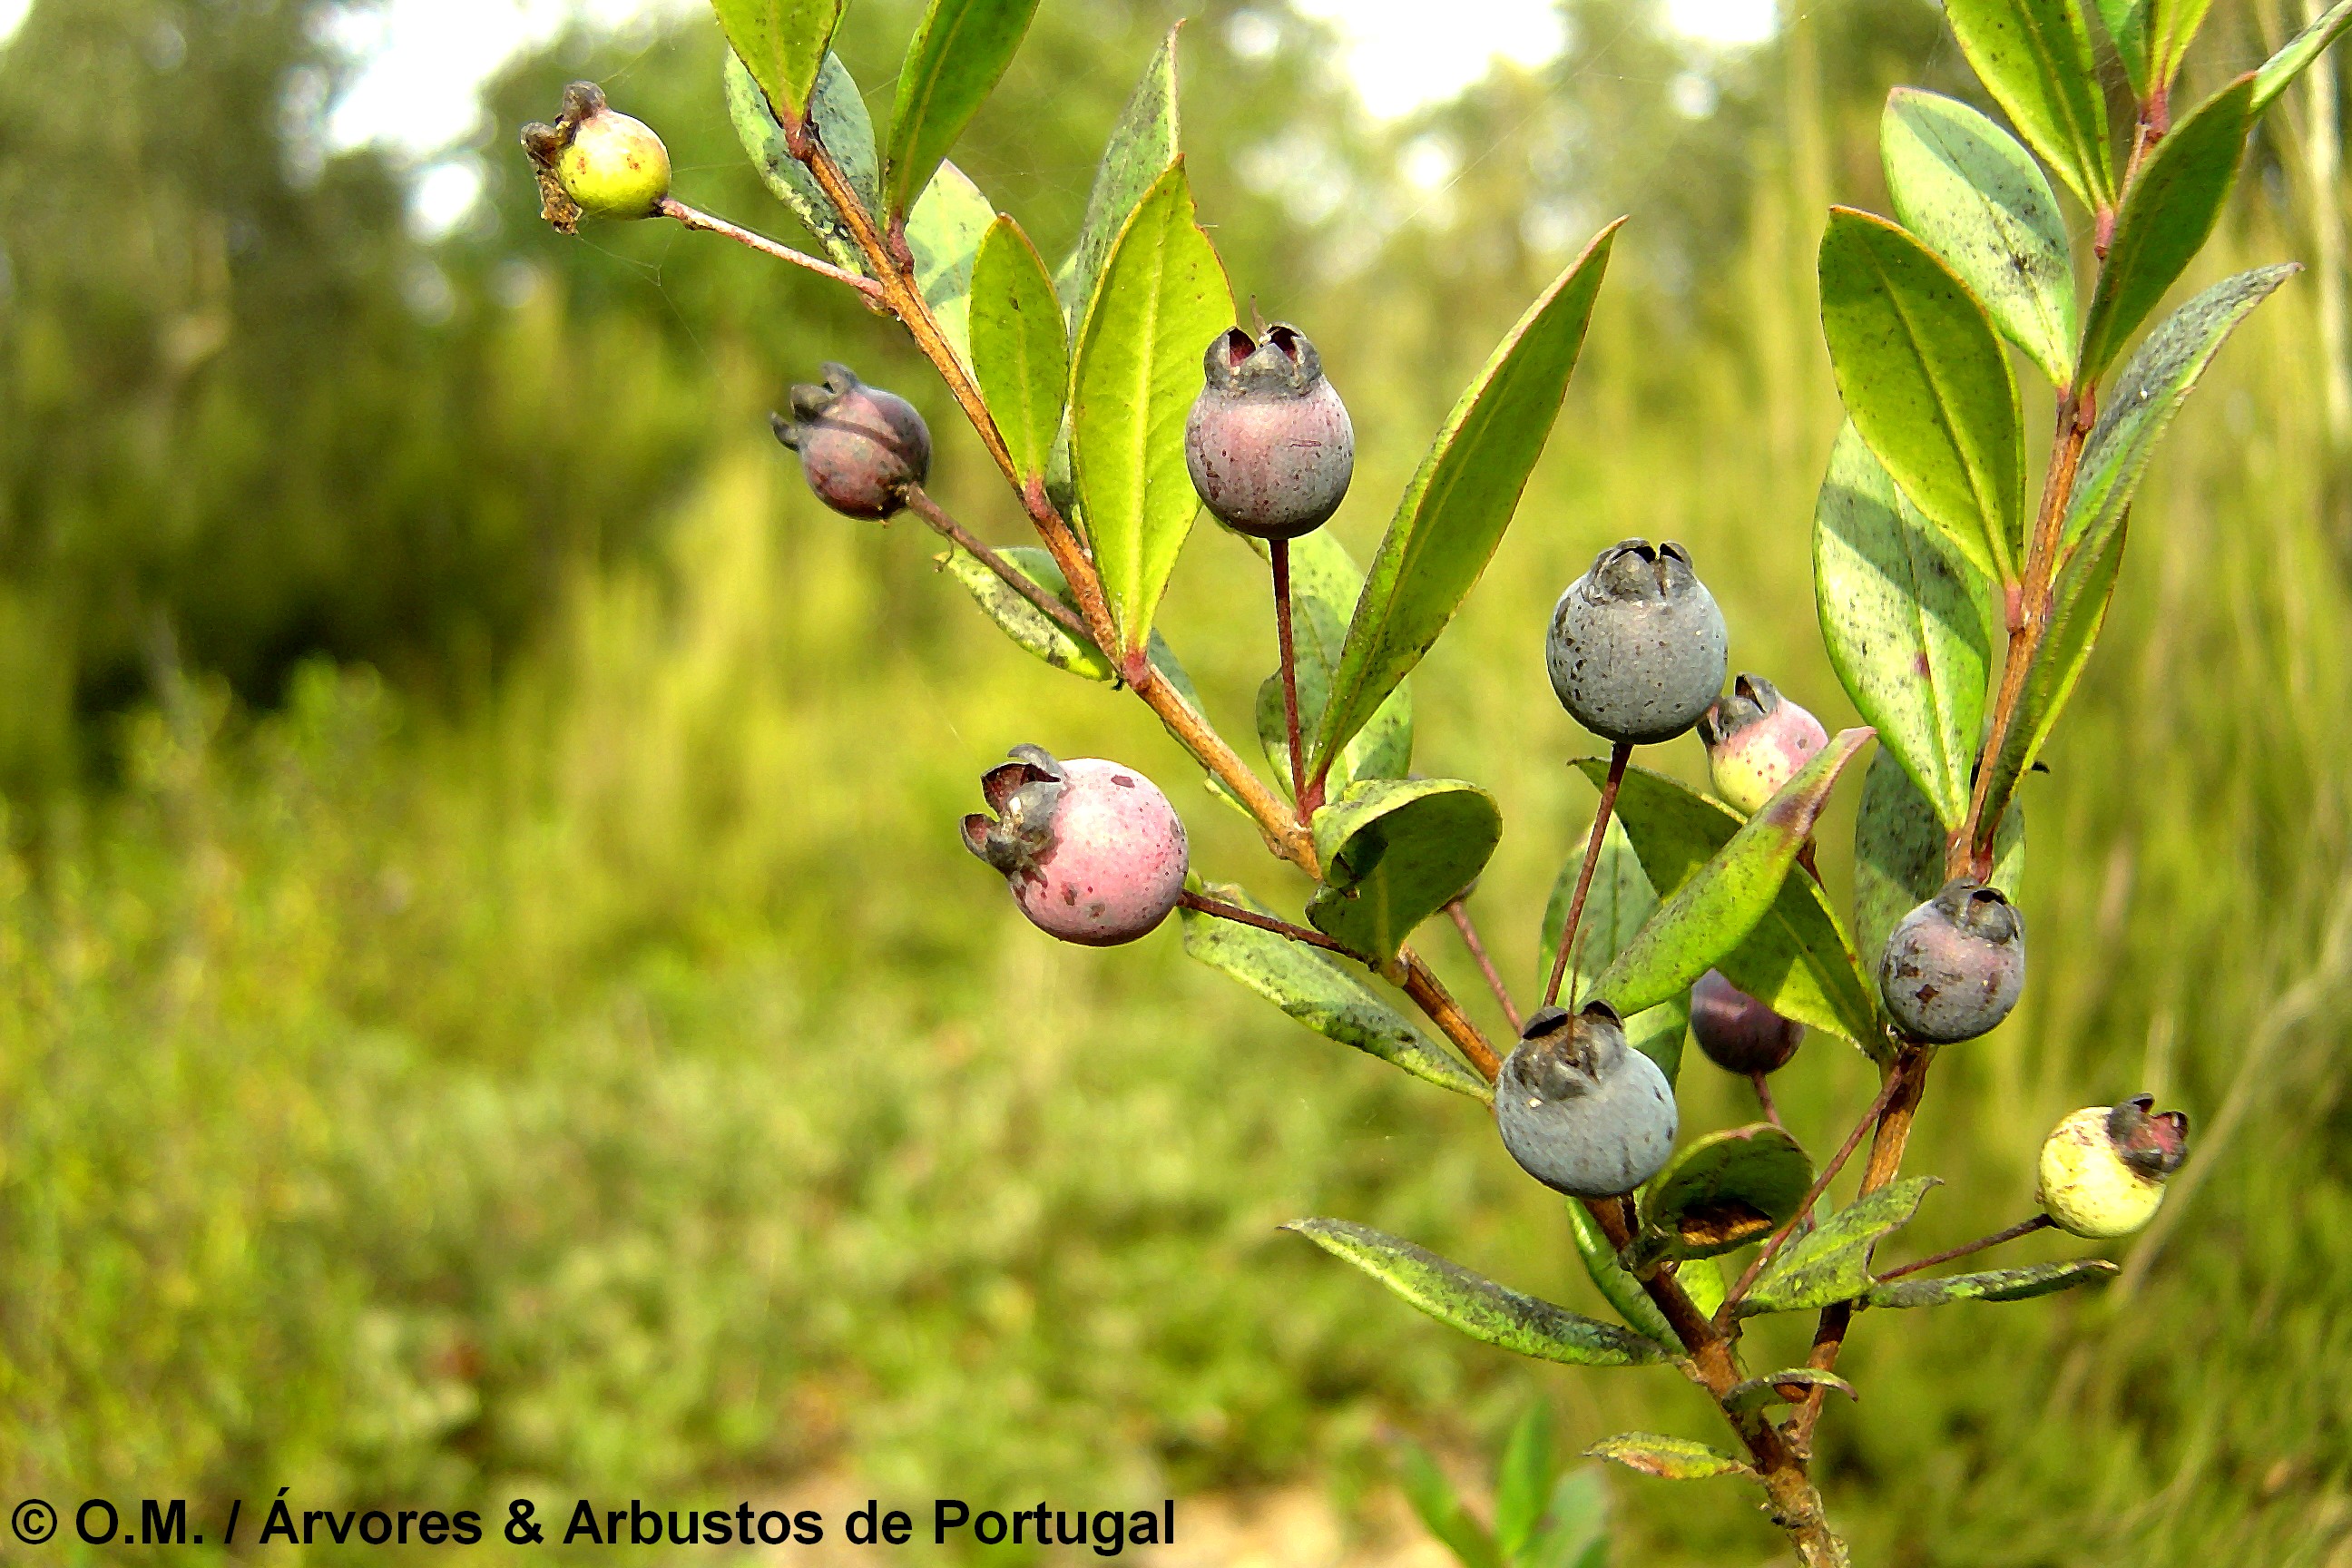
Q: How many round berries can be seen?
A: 10